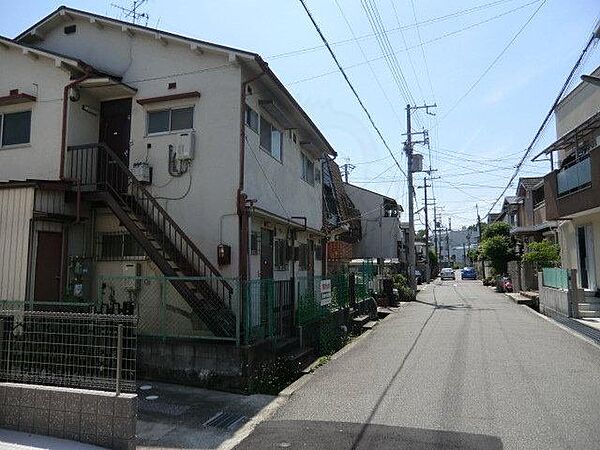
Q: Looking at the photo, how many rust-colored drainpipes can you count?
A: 2